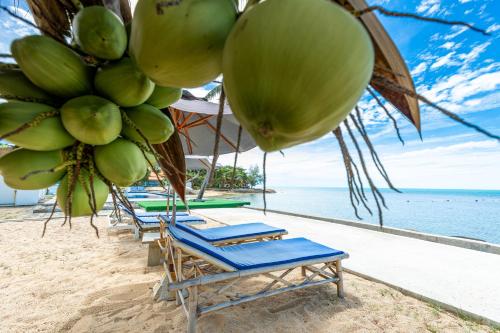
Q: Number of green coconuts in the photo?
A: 13